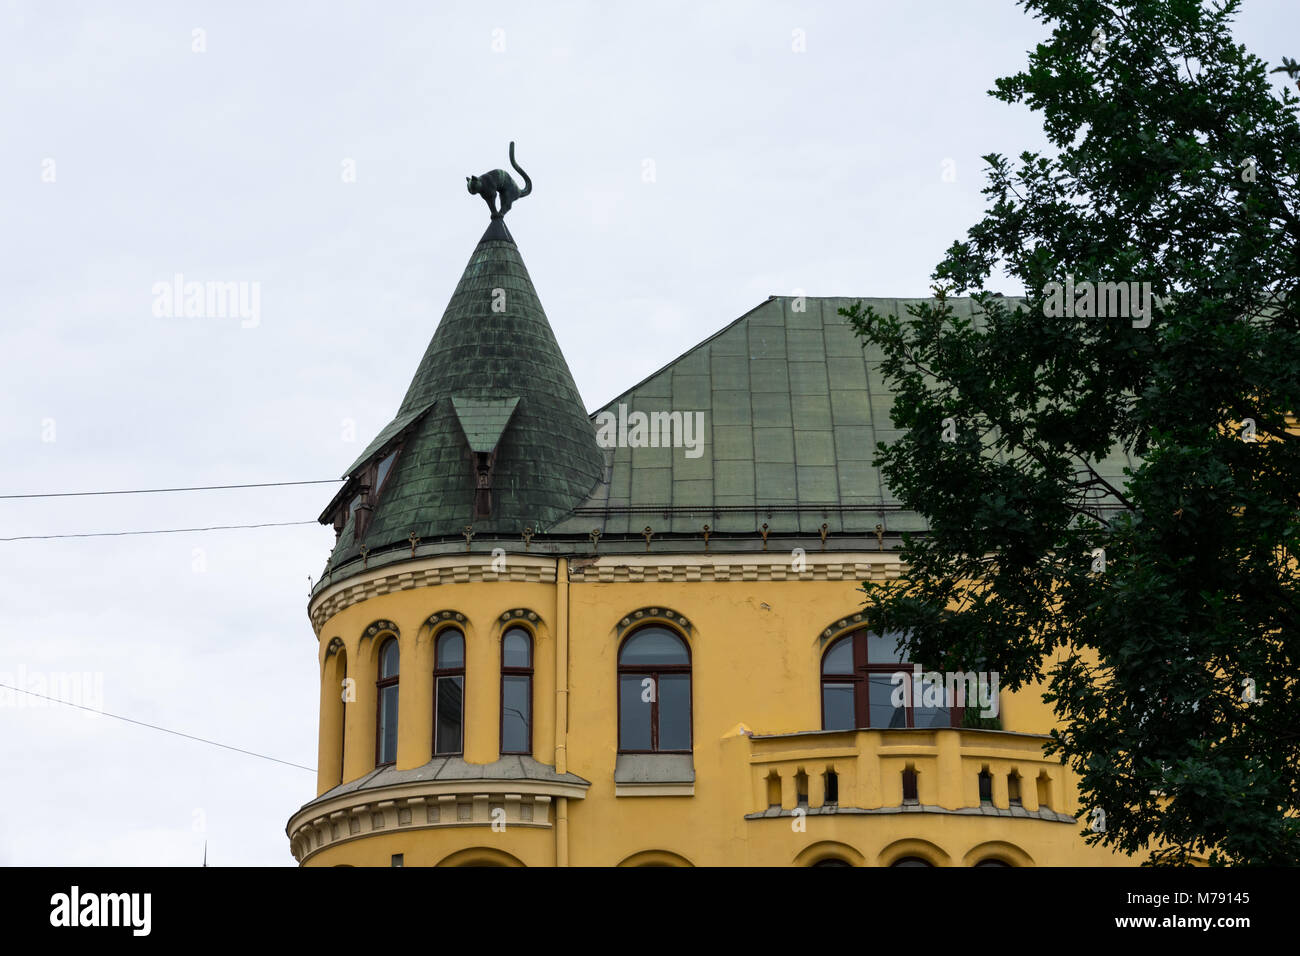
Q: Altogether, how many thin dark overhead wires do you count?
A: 3